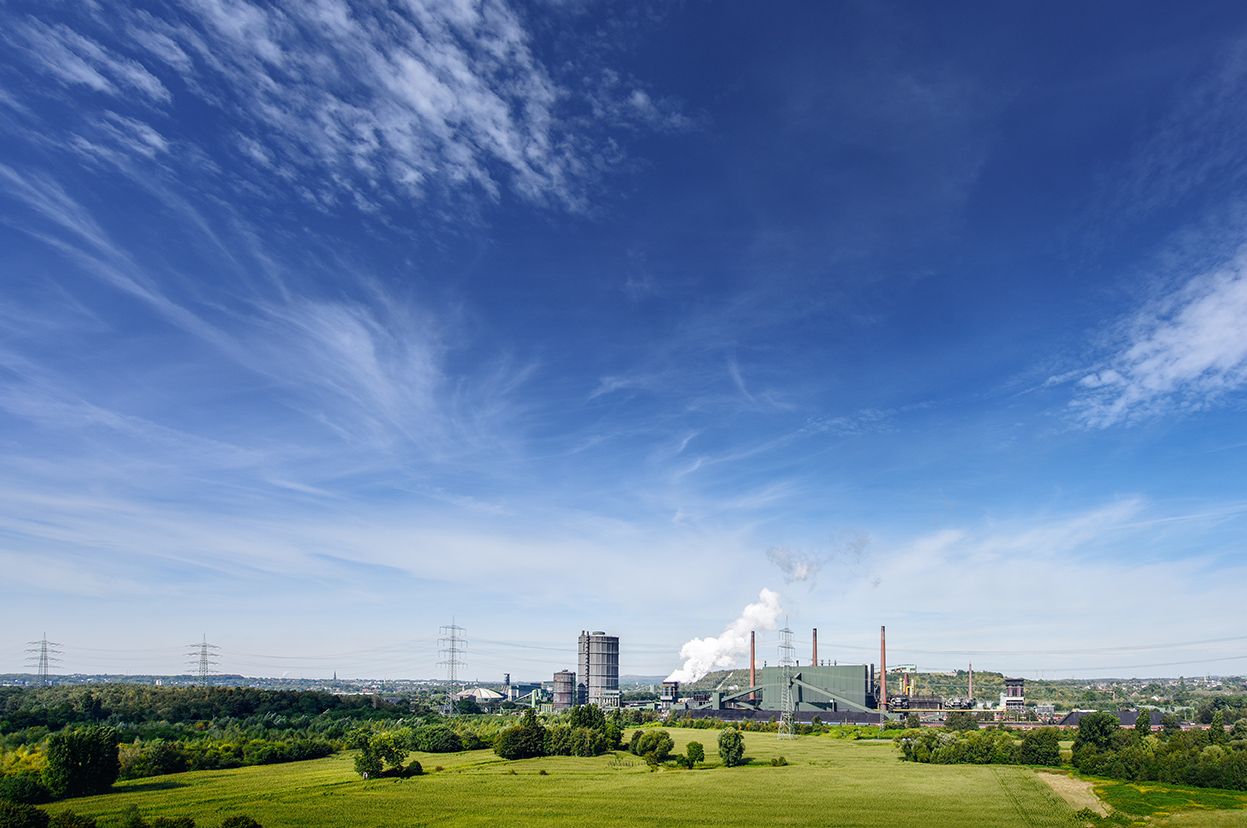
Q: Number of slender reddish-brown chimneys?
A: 4